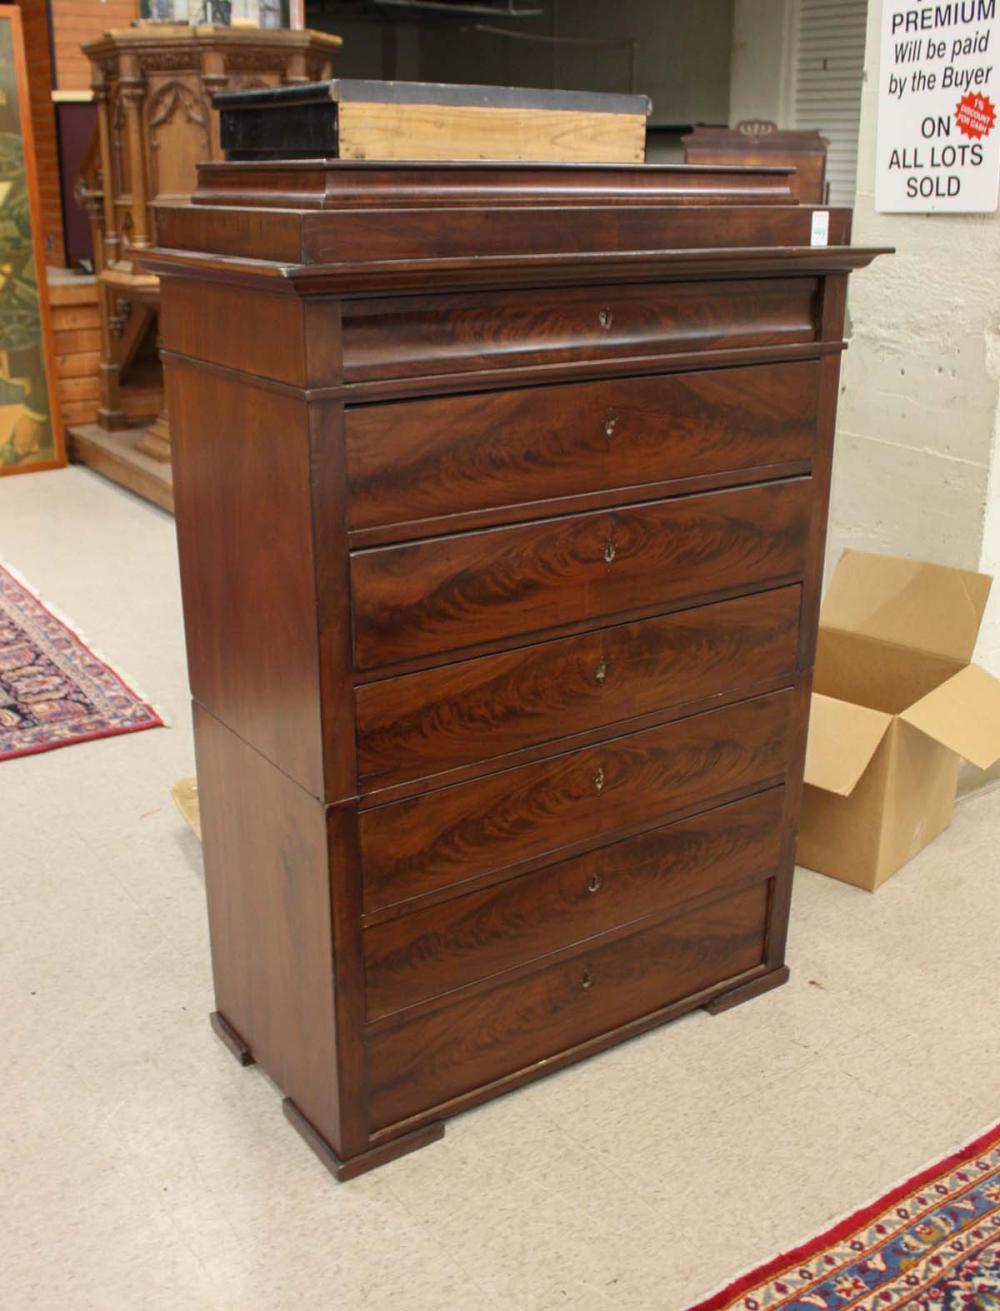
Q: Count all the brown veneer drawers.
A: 7